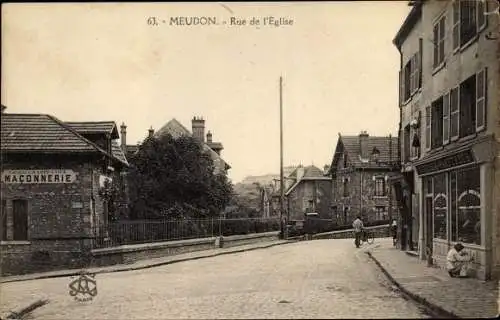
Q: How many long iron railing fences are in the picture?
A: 1